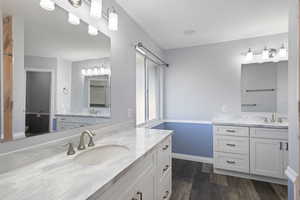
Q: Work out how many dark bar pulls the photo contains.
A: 10